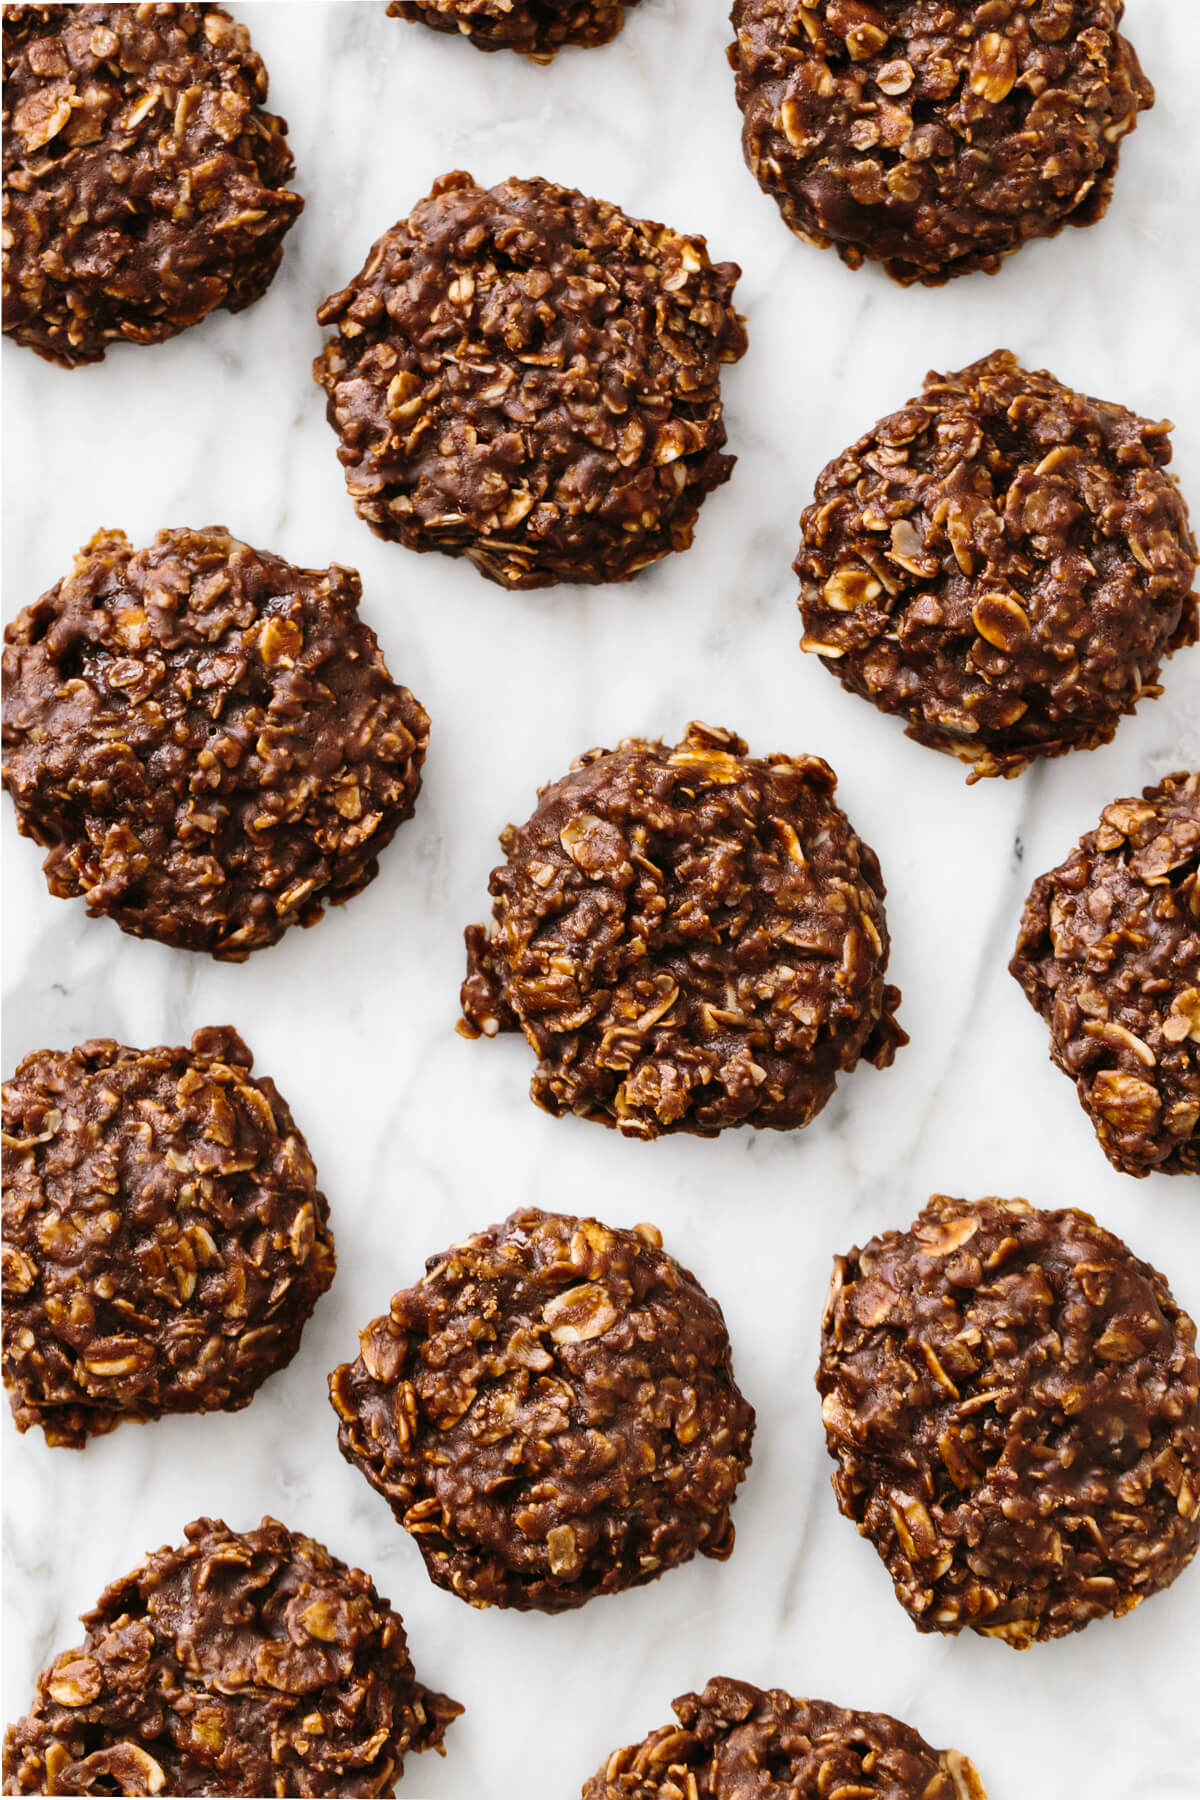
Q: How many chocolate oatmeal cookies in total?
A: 13